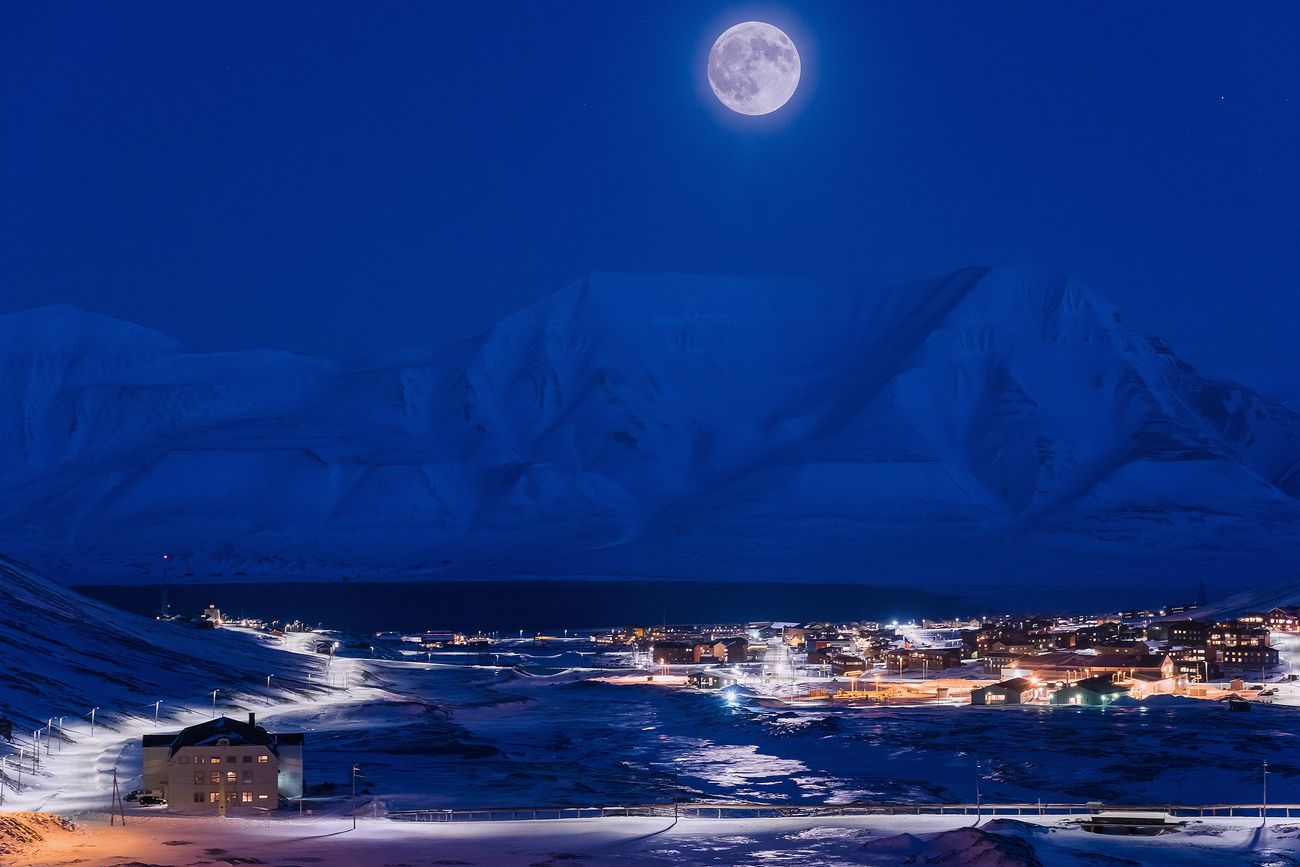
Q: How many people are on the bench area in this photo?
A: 0